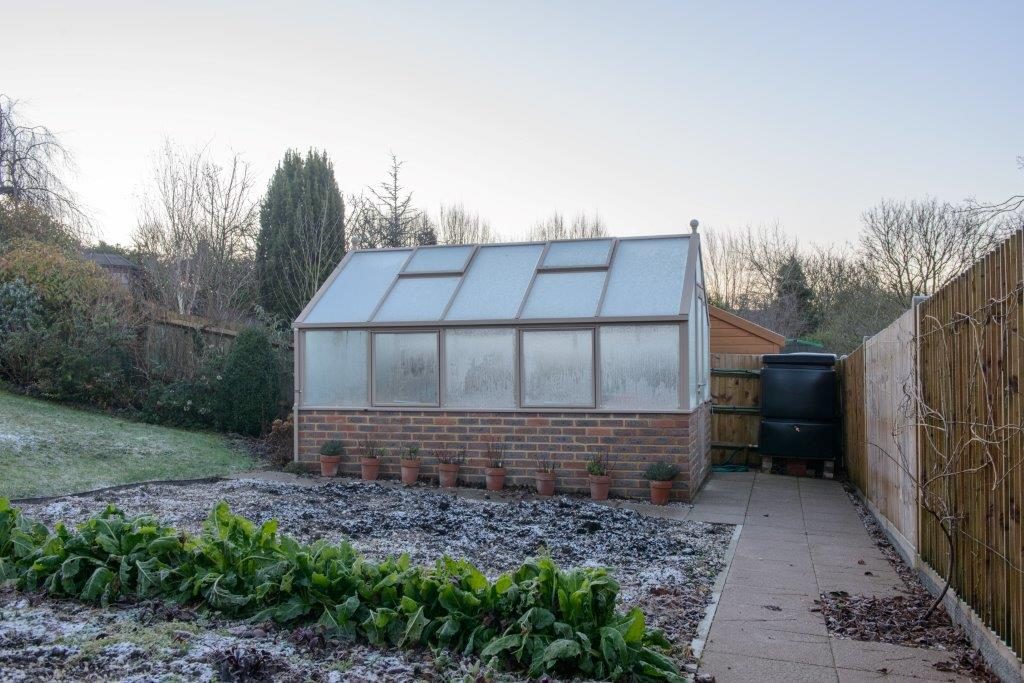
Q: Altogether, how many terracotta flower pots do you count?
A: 8